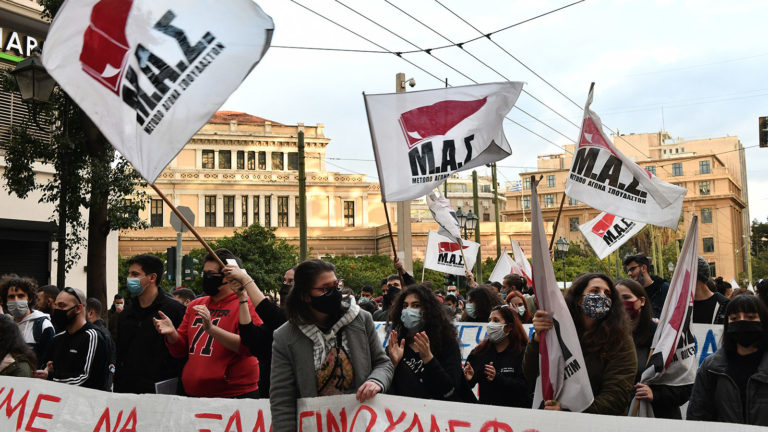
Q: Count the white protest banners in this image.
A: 2